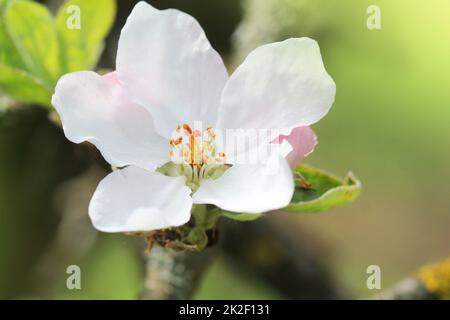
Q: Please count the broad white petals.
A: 5